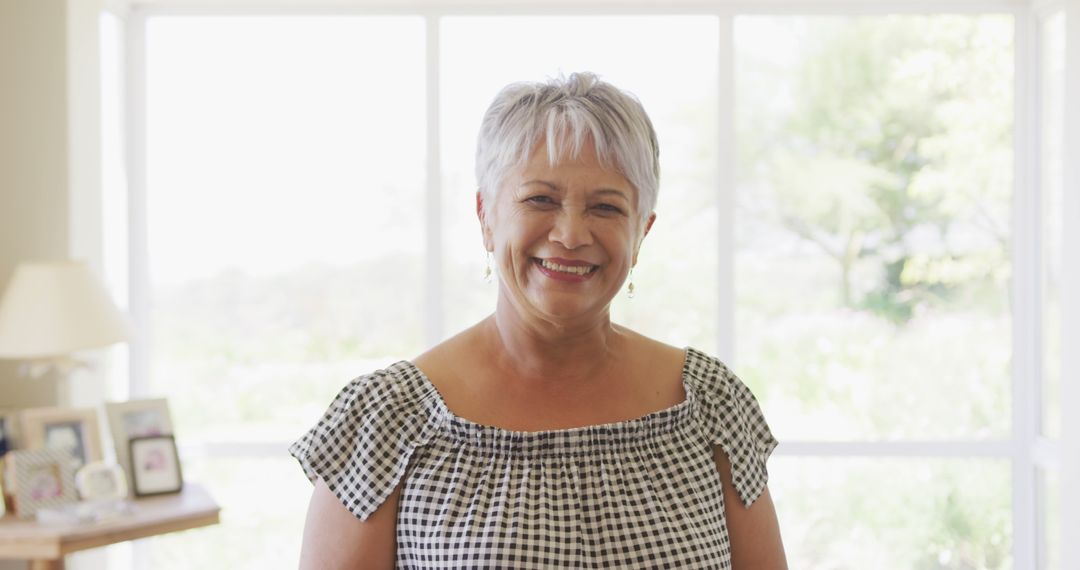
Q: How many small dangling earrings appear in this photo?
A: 2